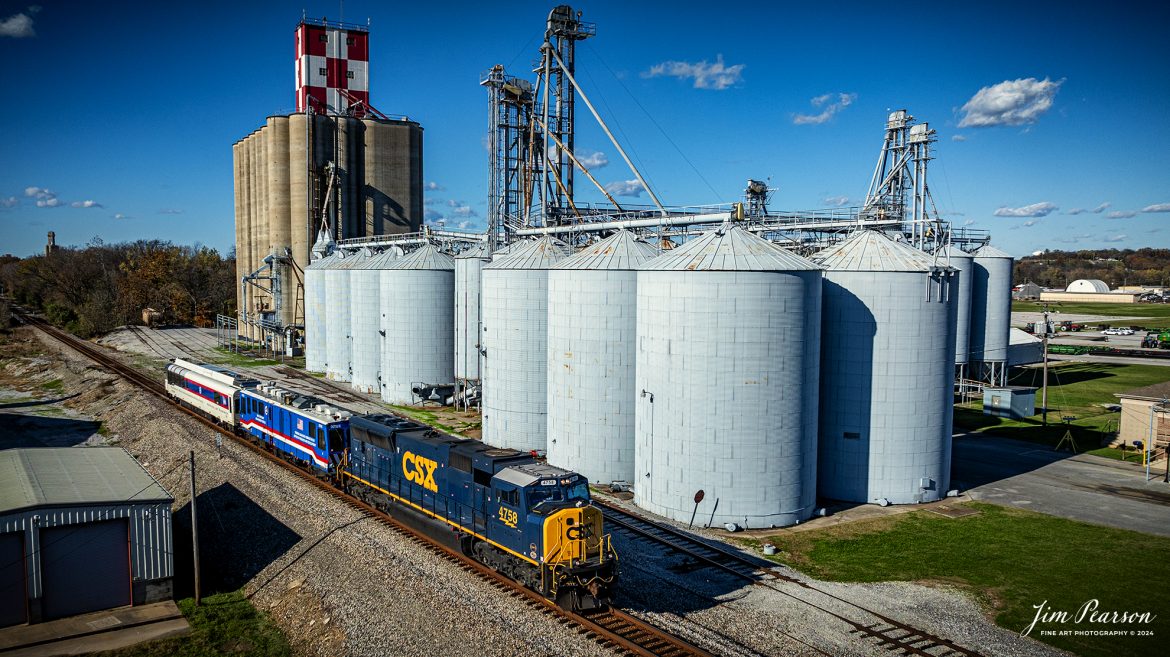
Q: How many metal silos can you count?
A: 11